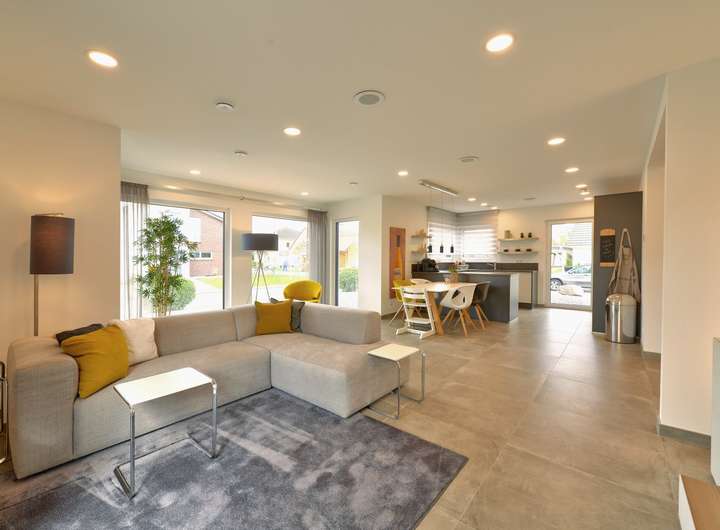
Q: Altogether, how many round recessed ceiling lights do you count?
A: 14